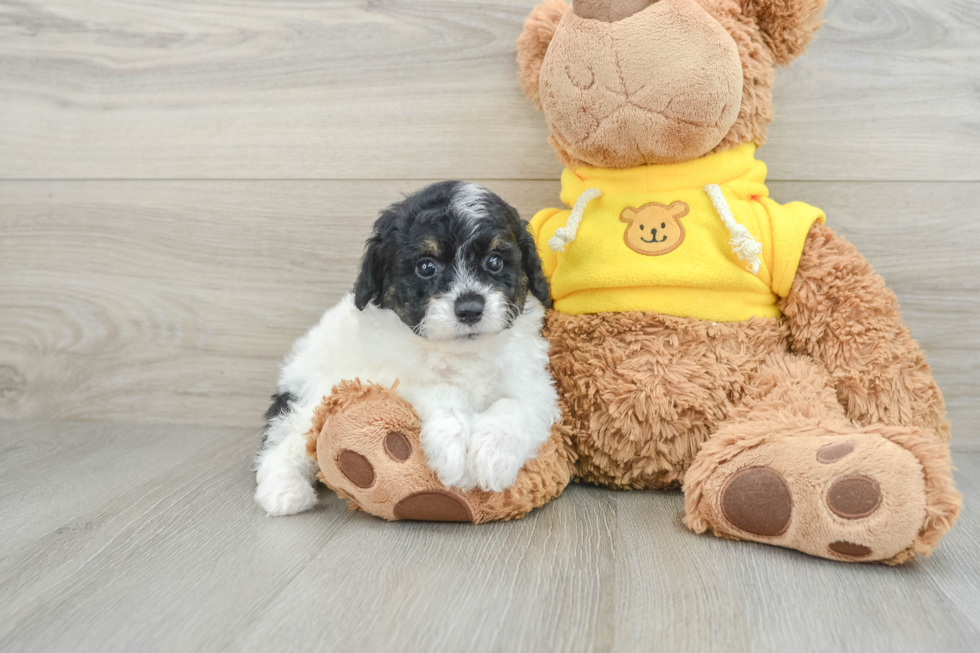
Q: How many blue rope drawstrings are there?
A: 0